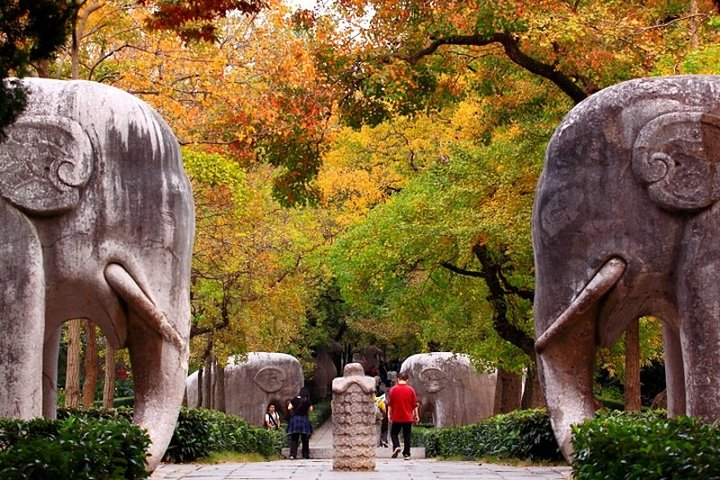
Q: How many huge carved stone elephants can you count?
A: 4